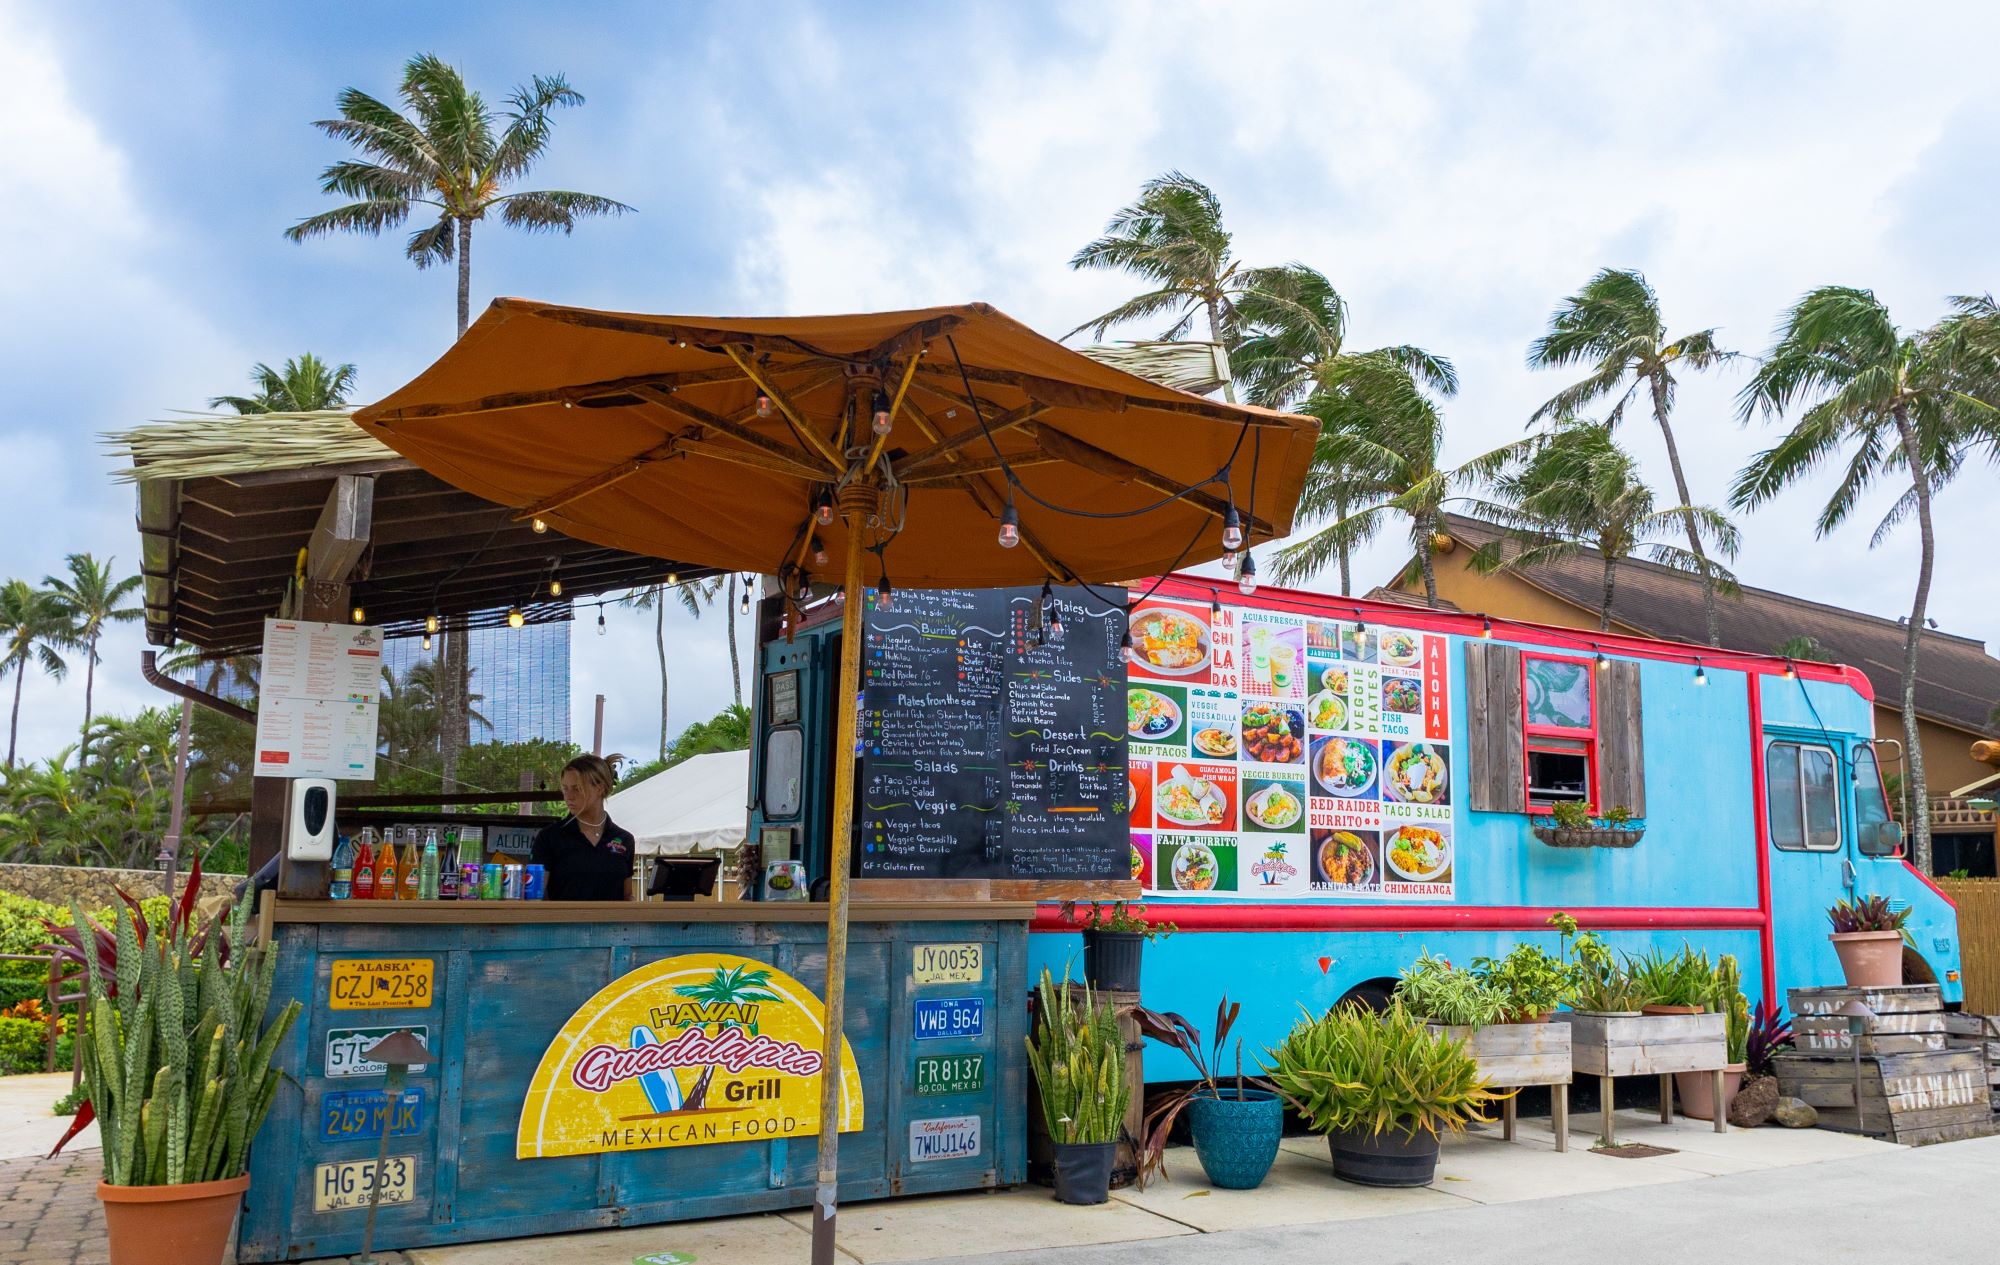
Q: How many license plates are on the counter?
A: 8